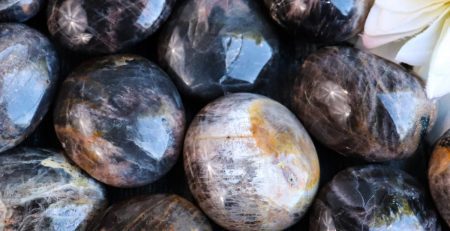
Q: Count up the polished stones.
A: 12